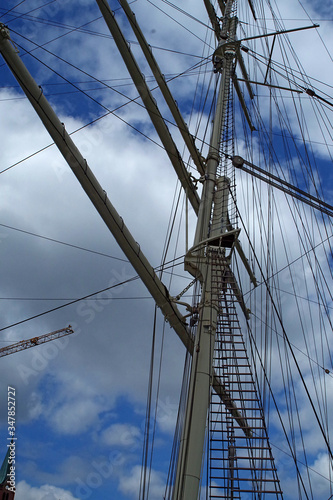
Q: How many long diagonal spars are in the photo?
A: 3